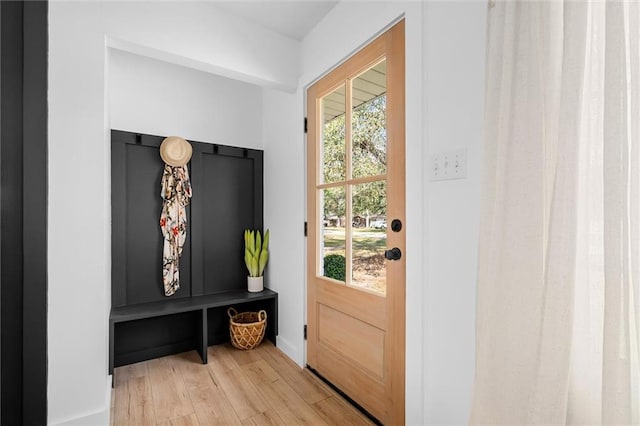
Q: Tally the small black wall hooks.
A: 3